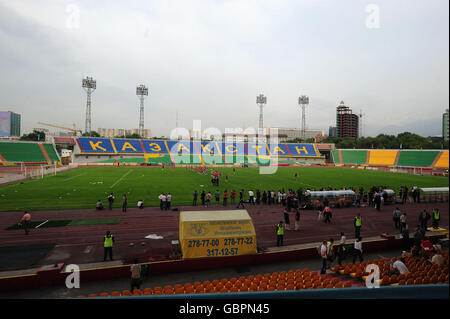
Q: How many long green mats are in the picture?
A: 2